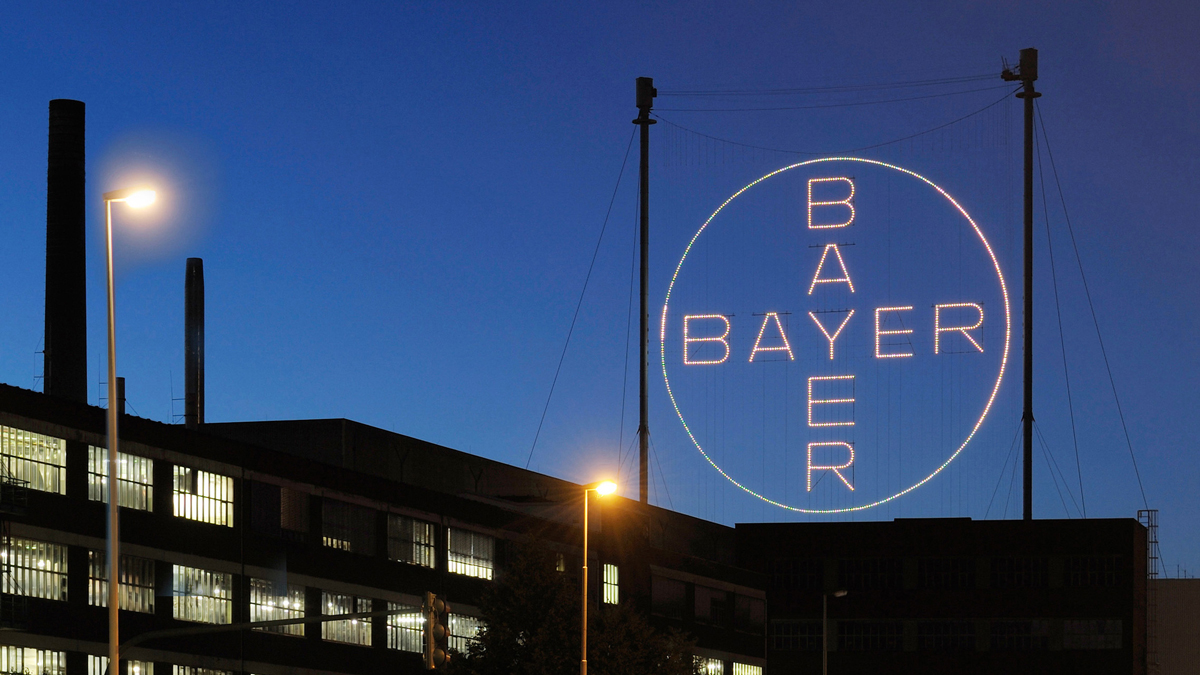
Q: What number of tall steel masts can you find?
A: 2